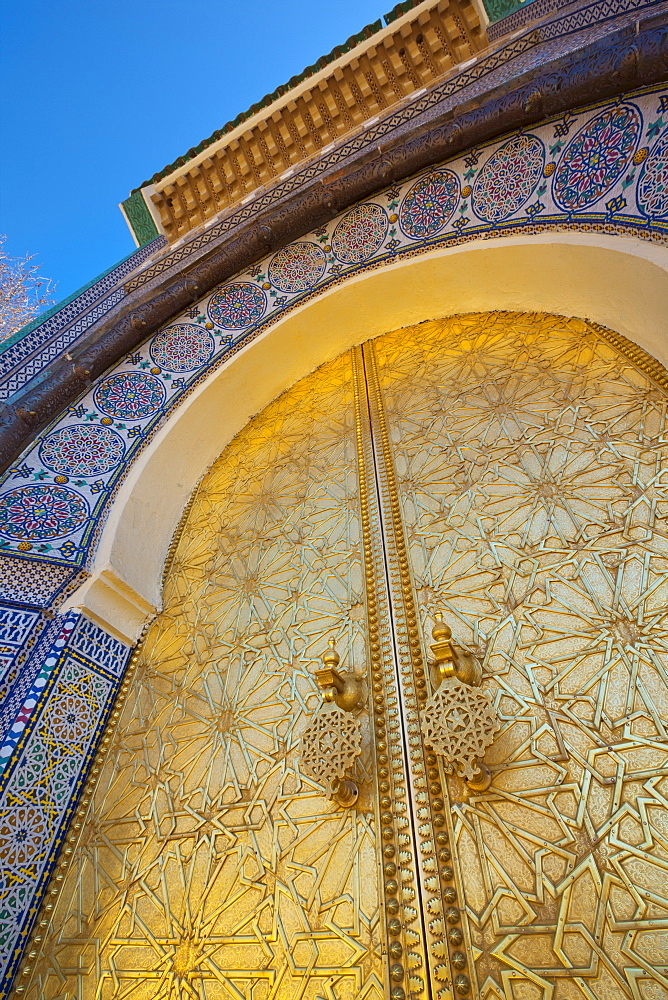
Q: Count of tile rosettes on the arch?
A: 11